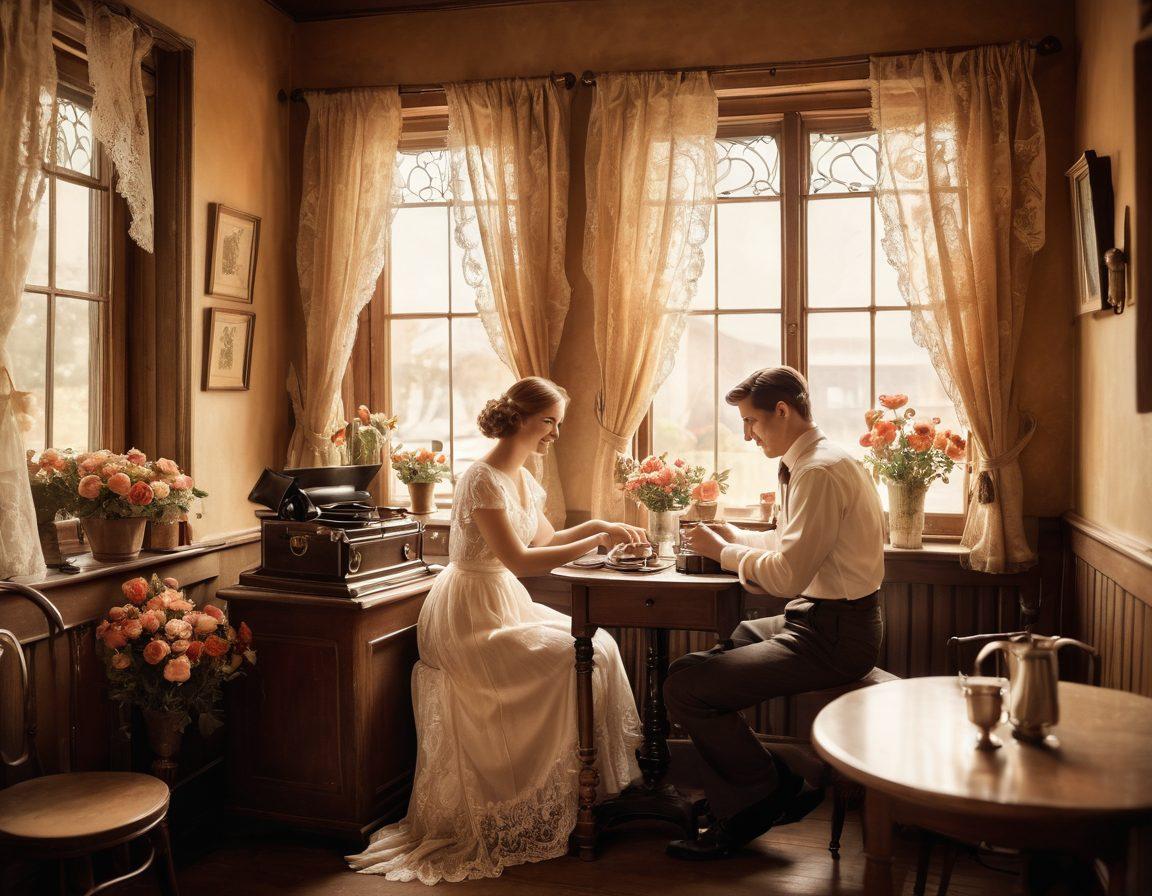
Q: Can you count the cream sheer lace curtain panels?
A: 6